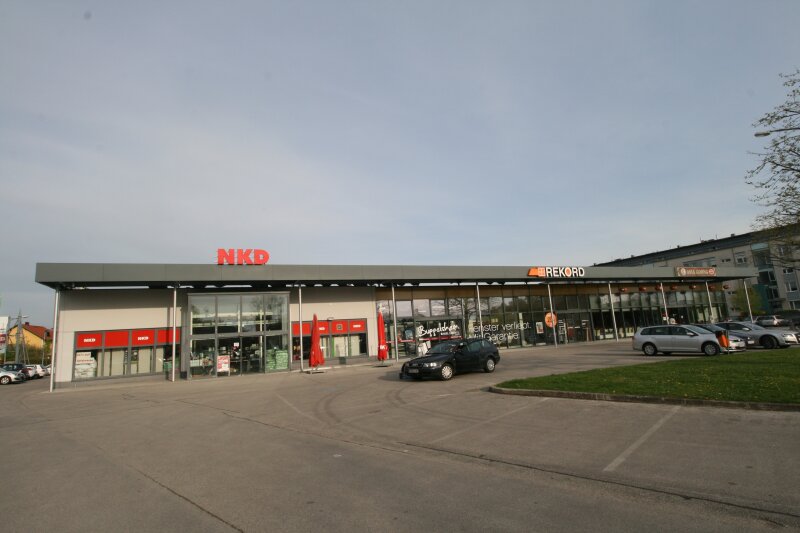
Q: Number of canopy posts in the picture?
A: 10